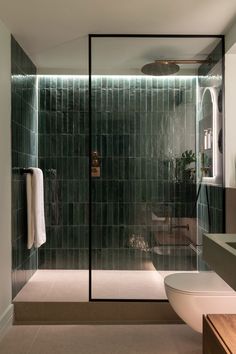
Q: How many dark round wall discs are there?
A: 2